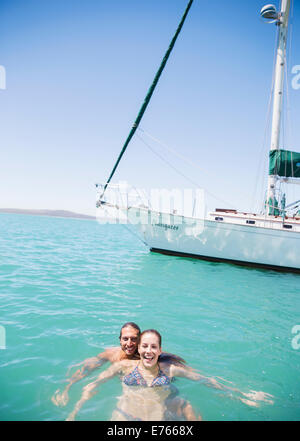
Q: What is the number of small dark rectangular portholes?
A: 3